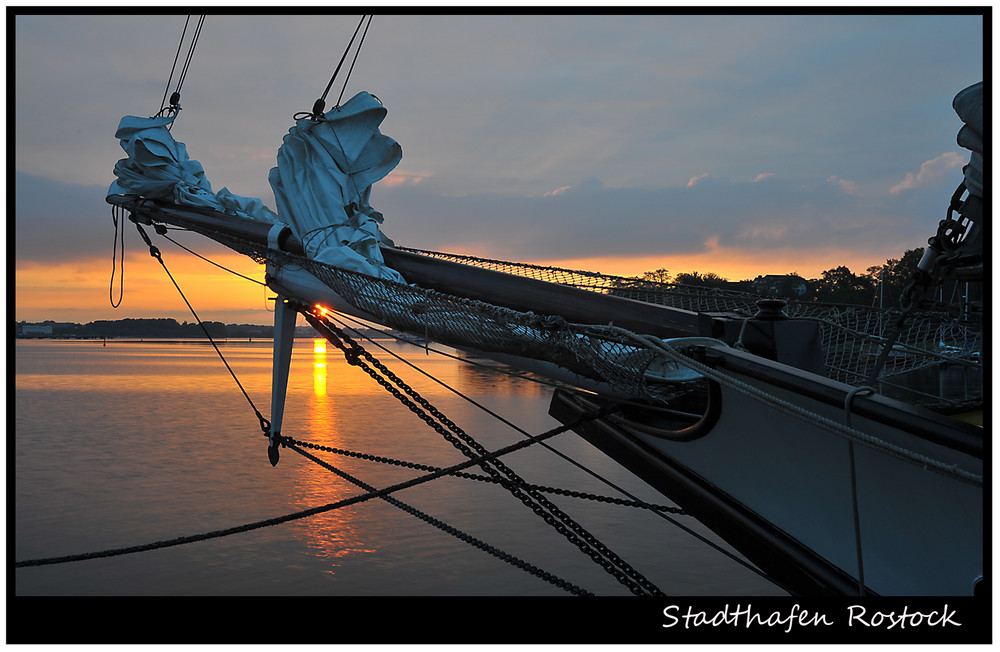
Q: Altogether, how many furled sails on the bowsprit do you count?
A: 2